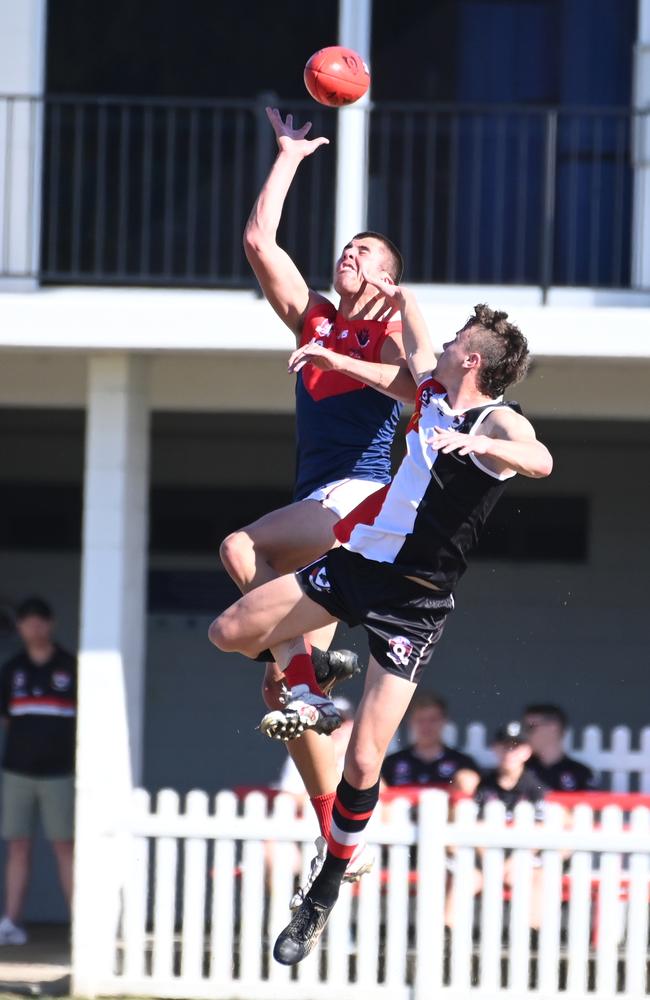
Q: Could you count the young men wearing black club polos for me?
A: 4